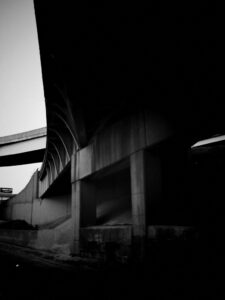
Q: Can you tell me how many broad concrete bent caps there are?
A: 1